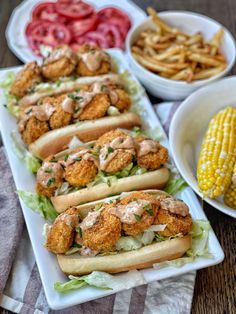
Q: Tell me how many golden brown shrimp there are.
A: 15